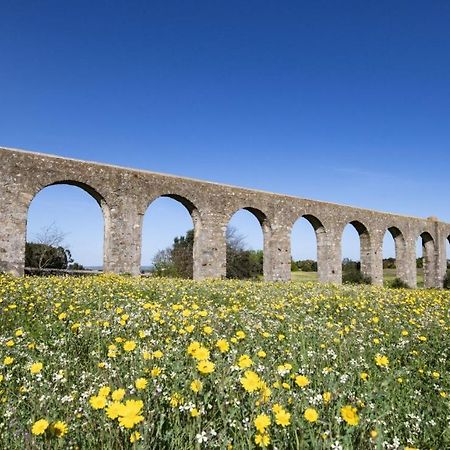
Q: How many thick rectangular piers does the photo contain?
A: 8